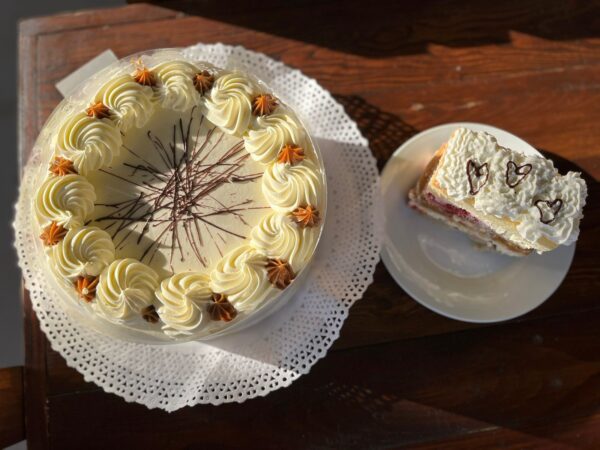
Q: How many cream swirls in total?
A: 12